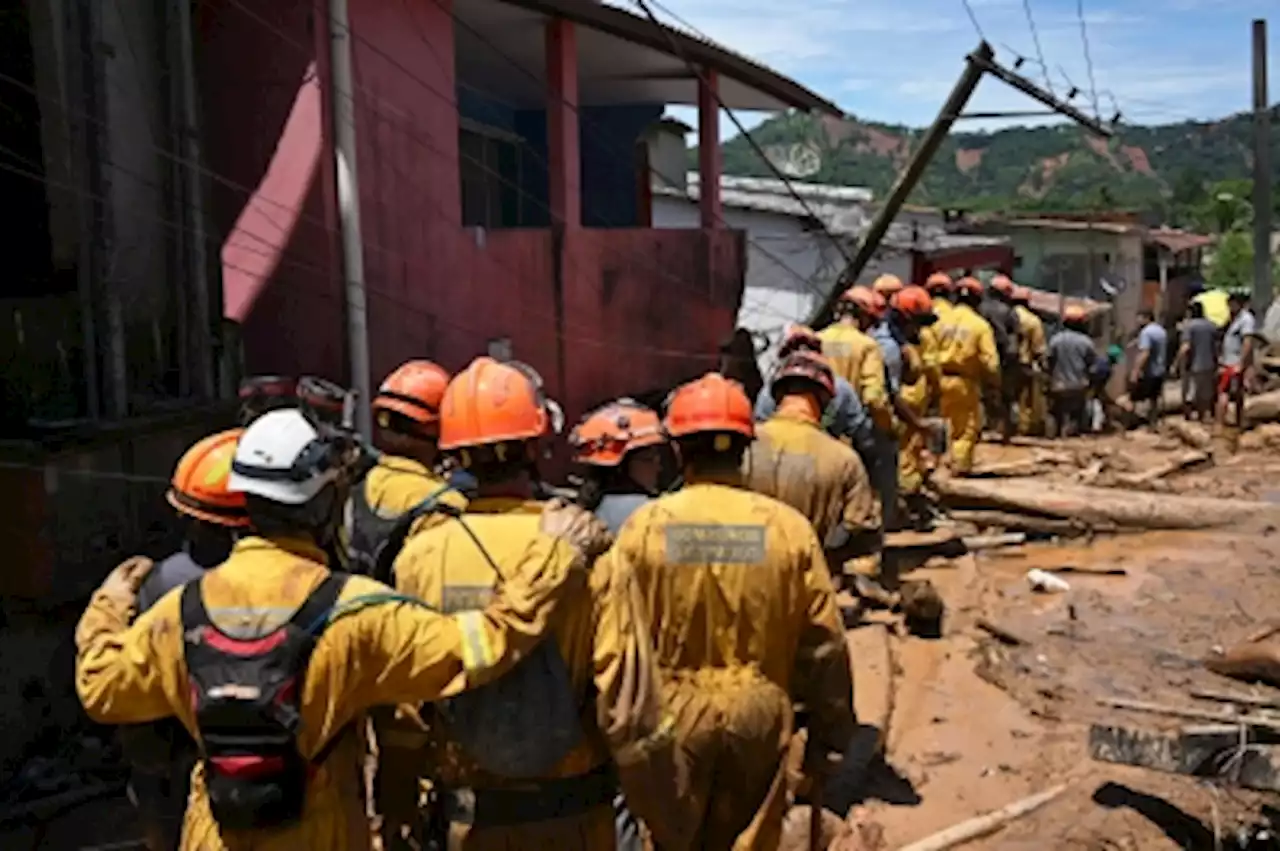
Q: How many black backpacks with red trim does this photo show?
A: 1